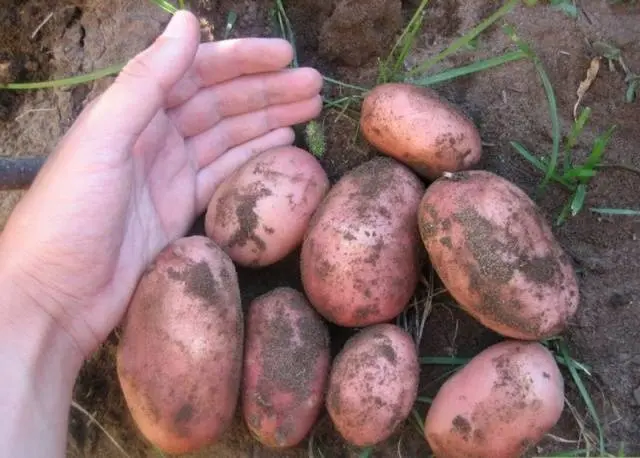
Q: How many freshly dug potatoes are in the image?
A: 8